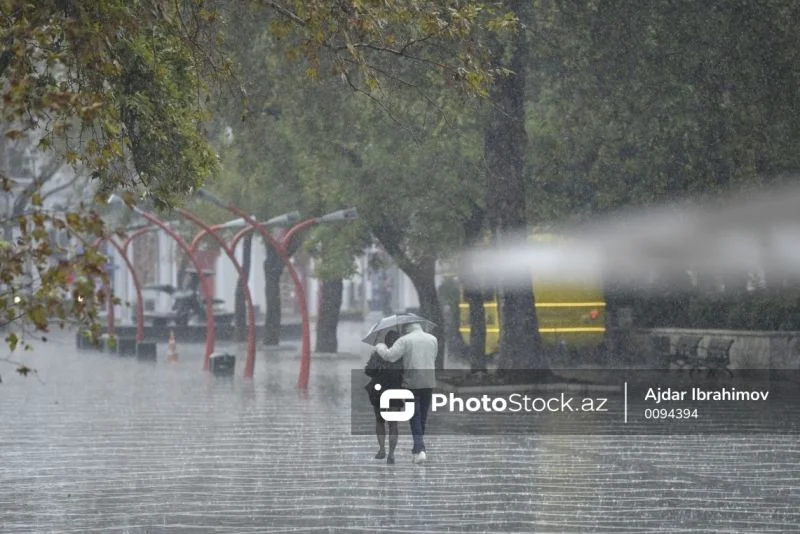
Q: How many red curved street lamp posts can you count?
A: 5